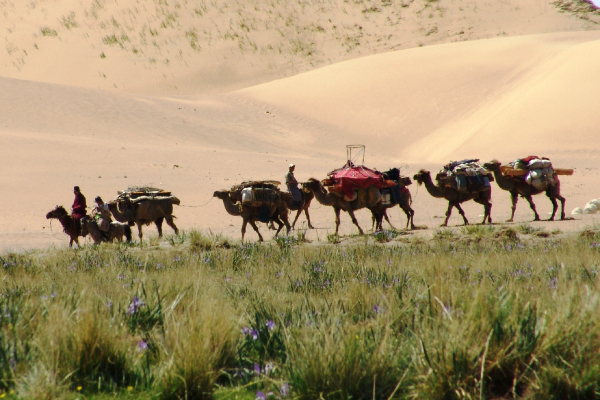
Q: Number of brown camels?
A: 6